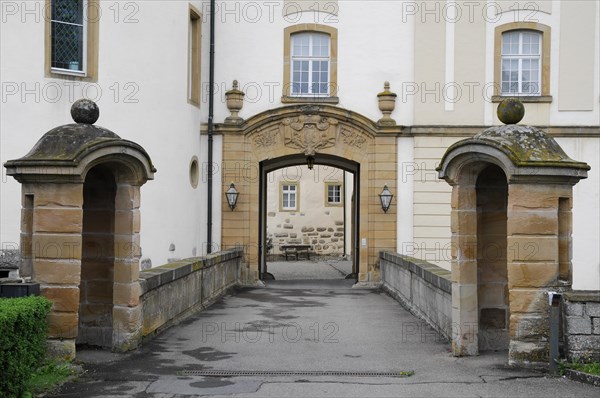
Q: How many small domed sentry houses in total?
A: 2